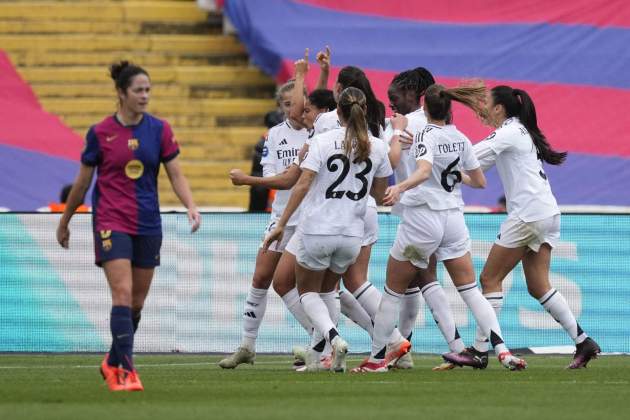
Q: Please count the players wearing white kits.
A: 7